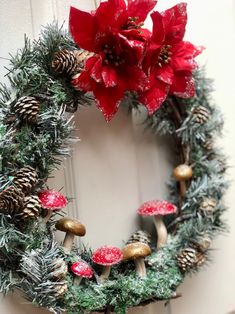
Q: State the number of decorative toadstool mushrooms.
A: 7